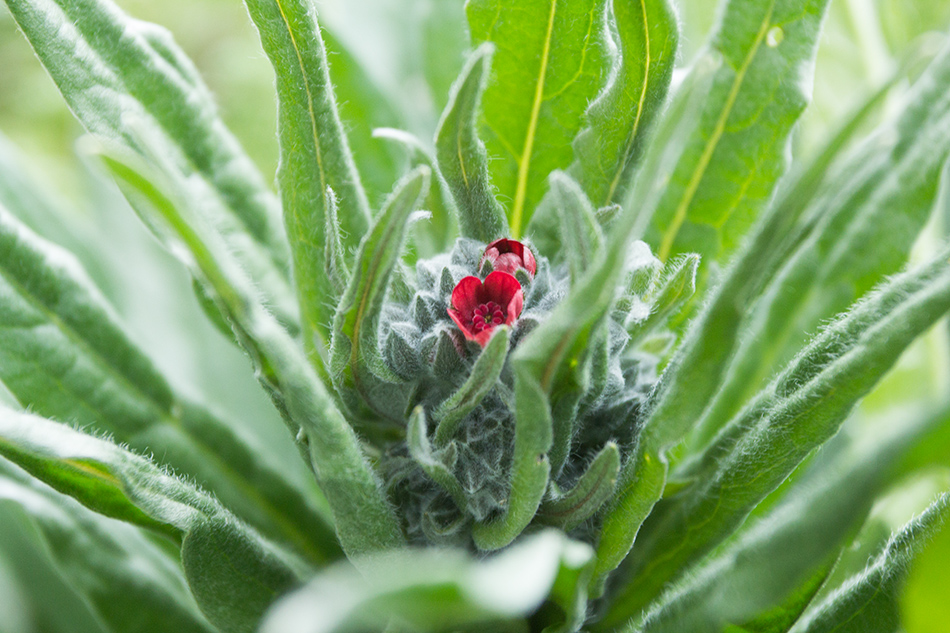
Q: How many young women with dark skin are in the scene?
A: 0